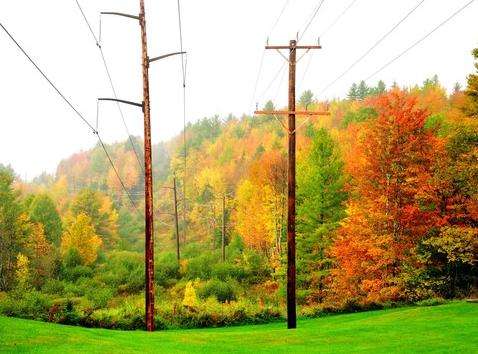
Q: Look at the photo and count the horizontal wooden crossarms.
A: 2